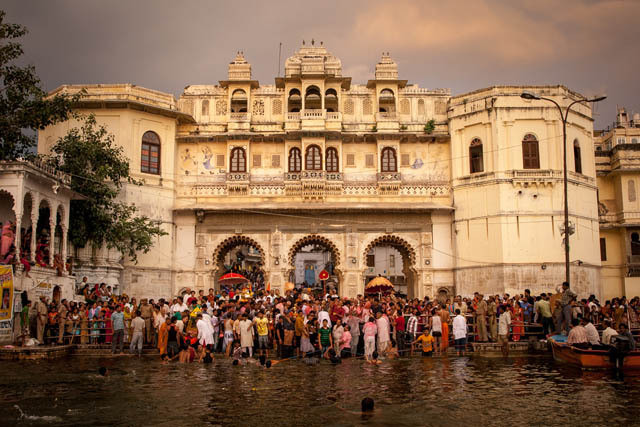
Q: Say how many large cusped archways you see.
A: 3